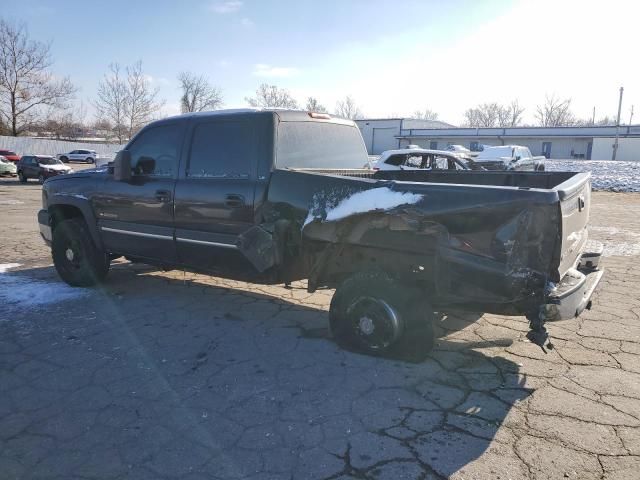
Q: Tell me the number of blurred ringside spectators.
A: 0